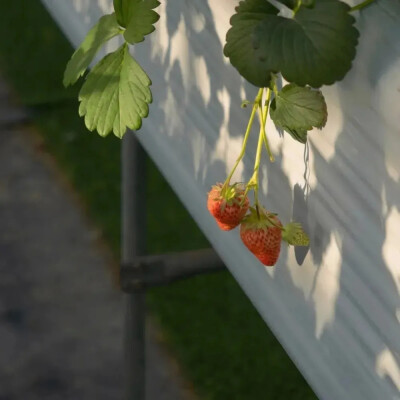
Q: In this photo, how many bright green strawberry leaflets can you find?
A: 3